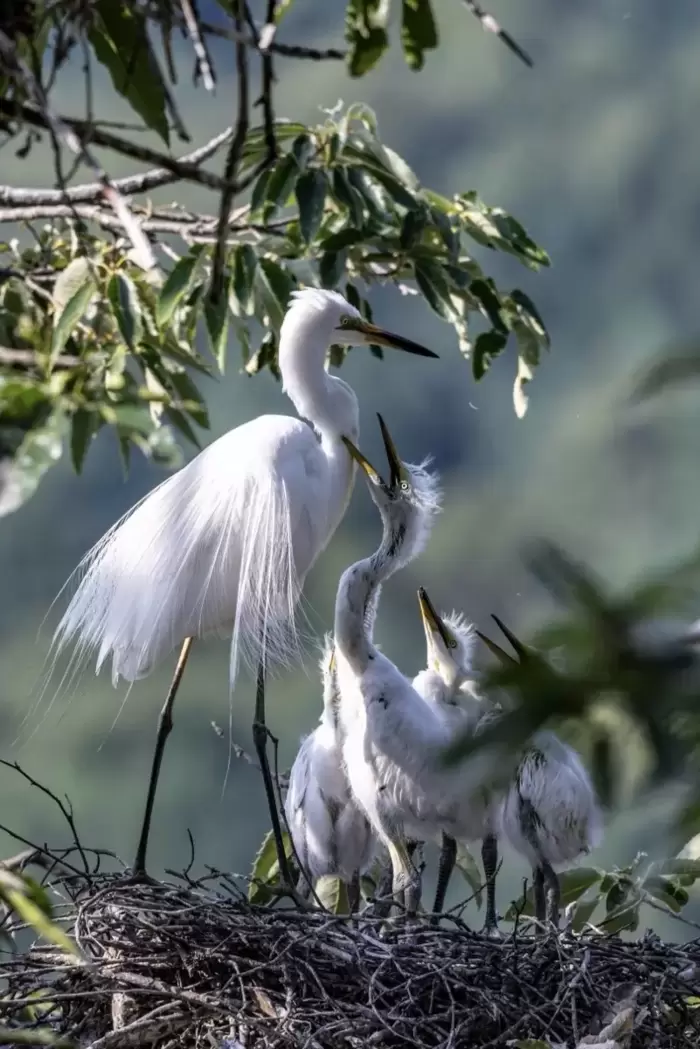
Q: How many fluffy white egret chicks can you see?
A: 4